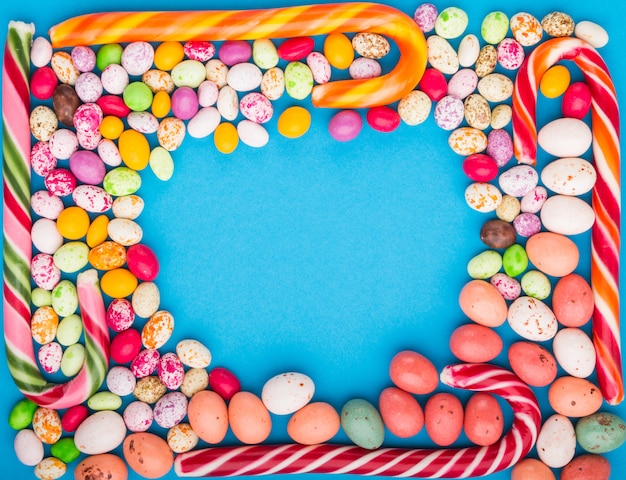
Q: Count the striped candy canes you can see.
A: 4